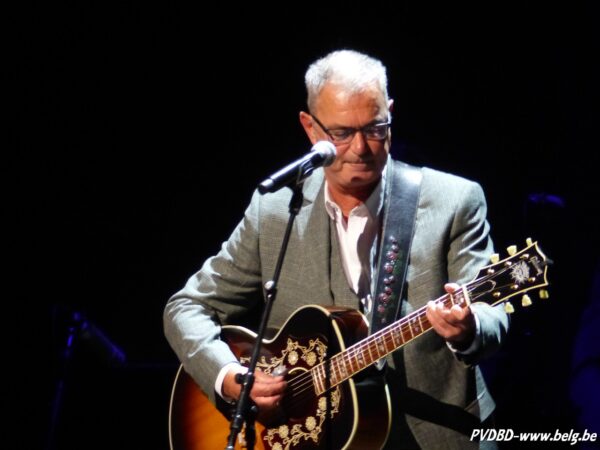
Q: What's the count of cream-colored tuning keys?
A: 6